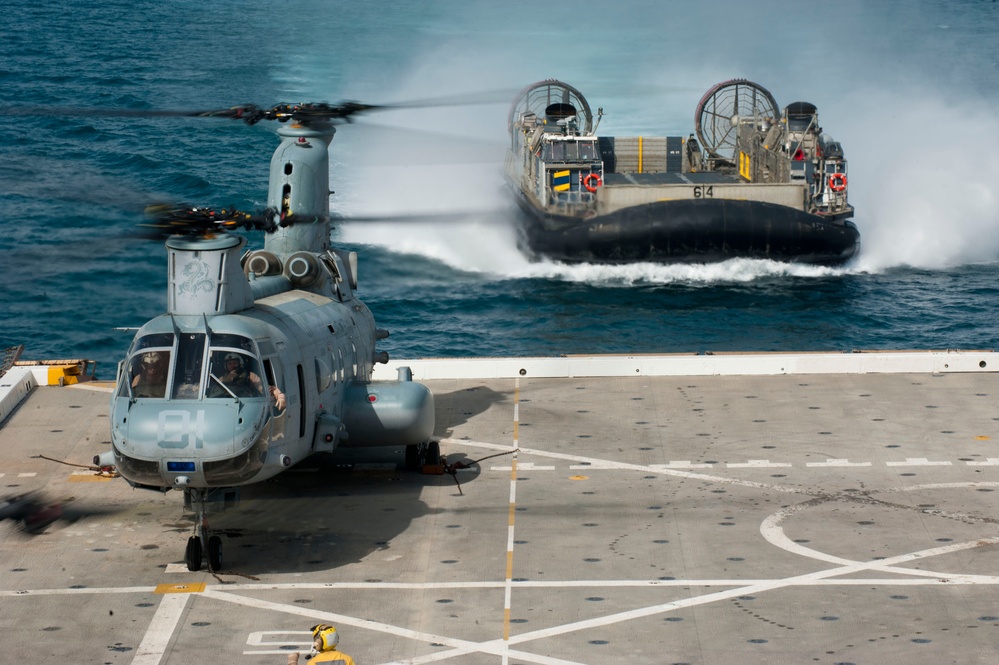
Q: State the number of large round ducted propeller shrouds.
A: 2